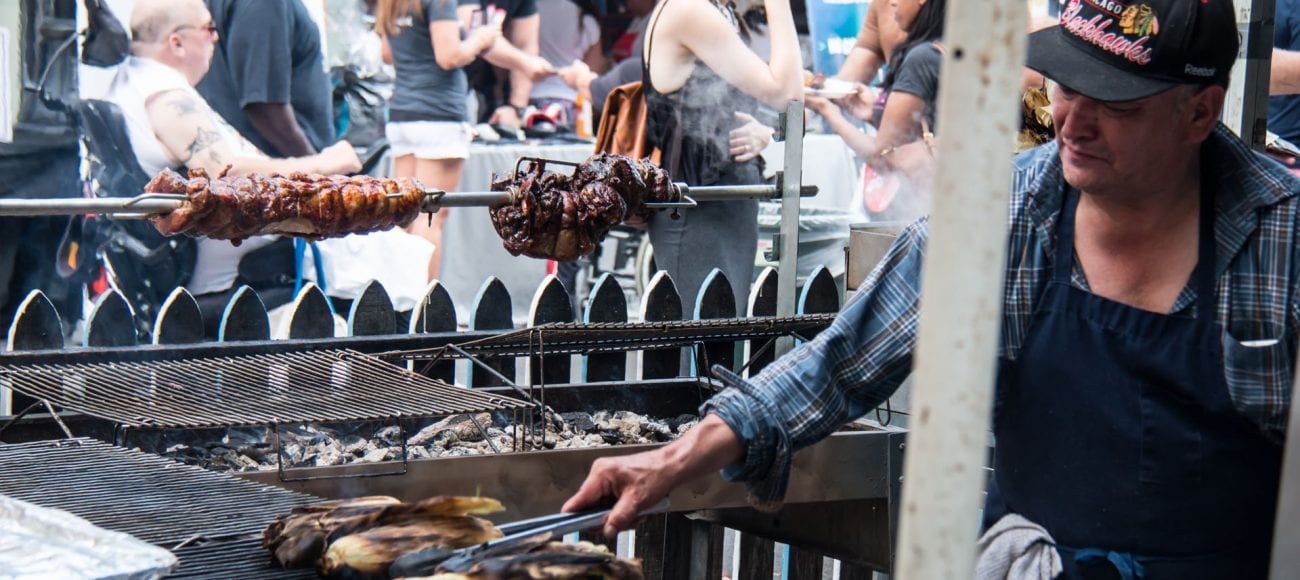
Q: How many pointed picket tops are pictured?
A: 14